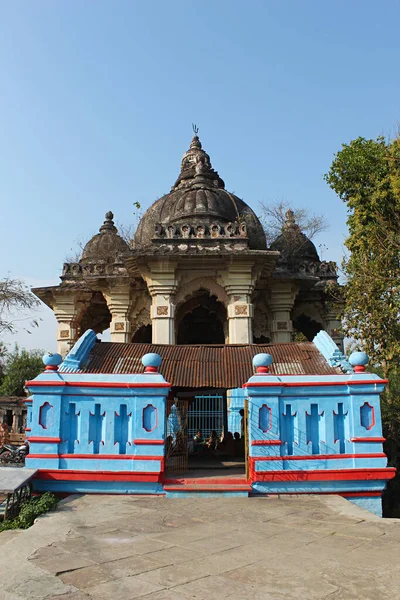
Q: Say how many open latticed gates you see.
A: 2